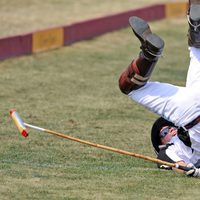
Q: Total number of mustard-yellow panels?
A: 2